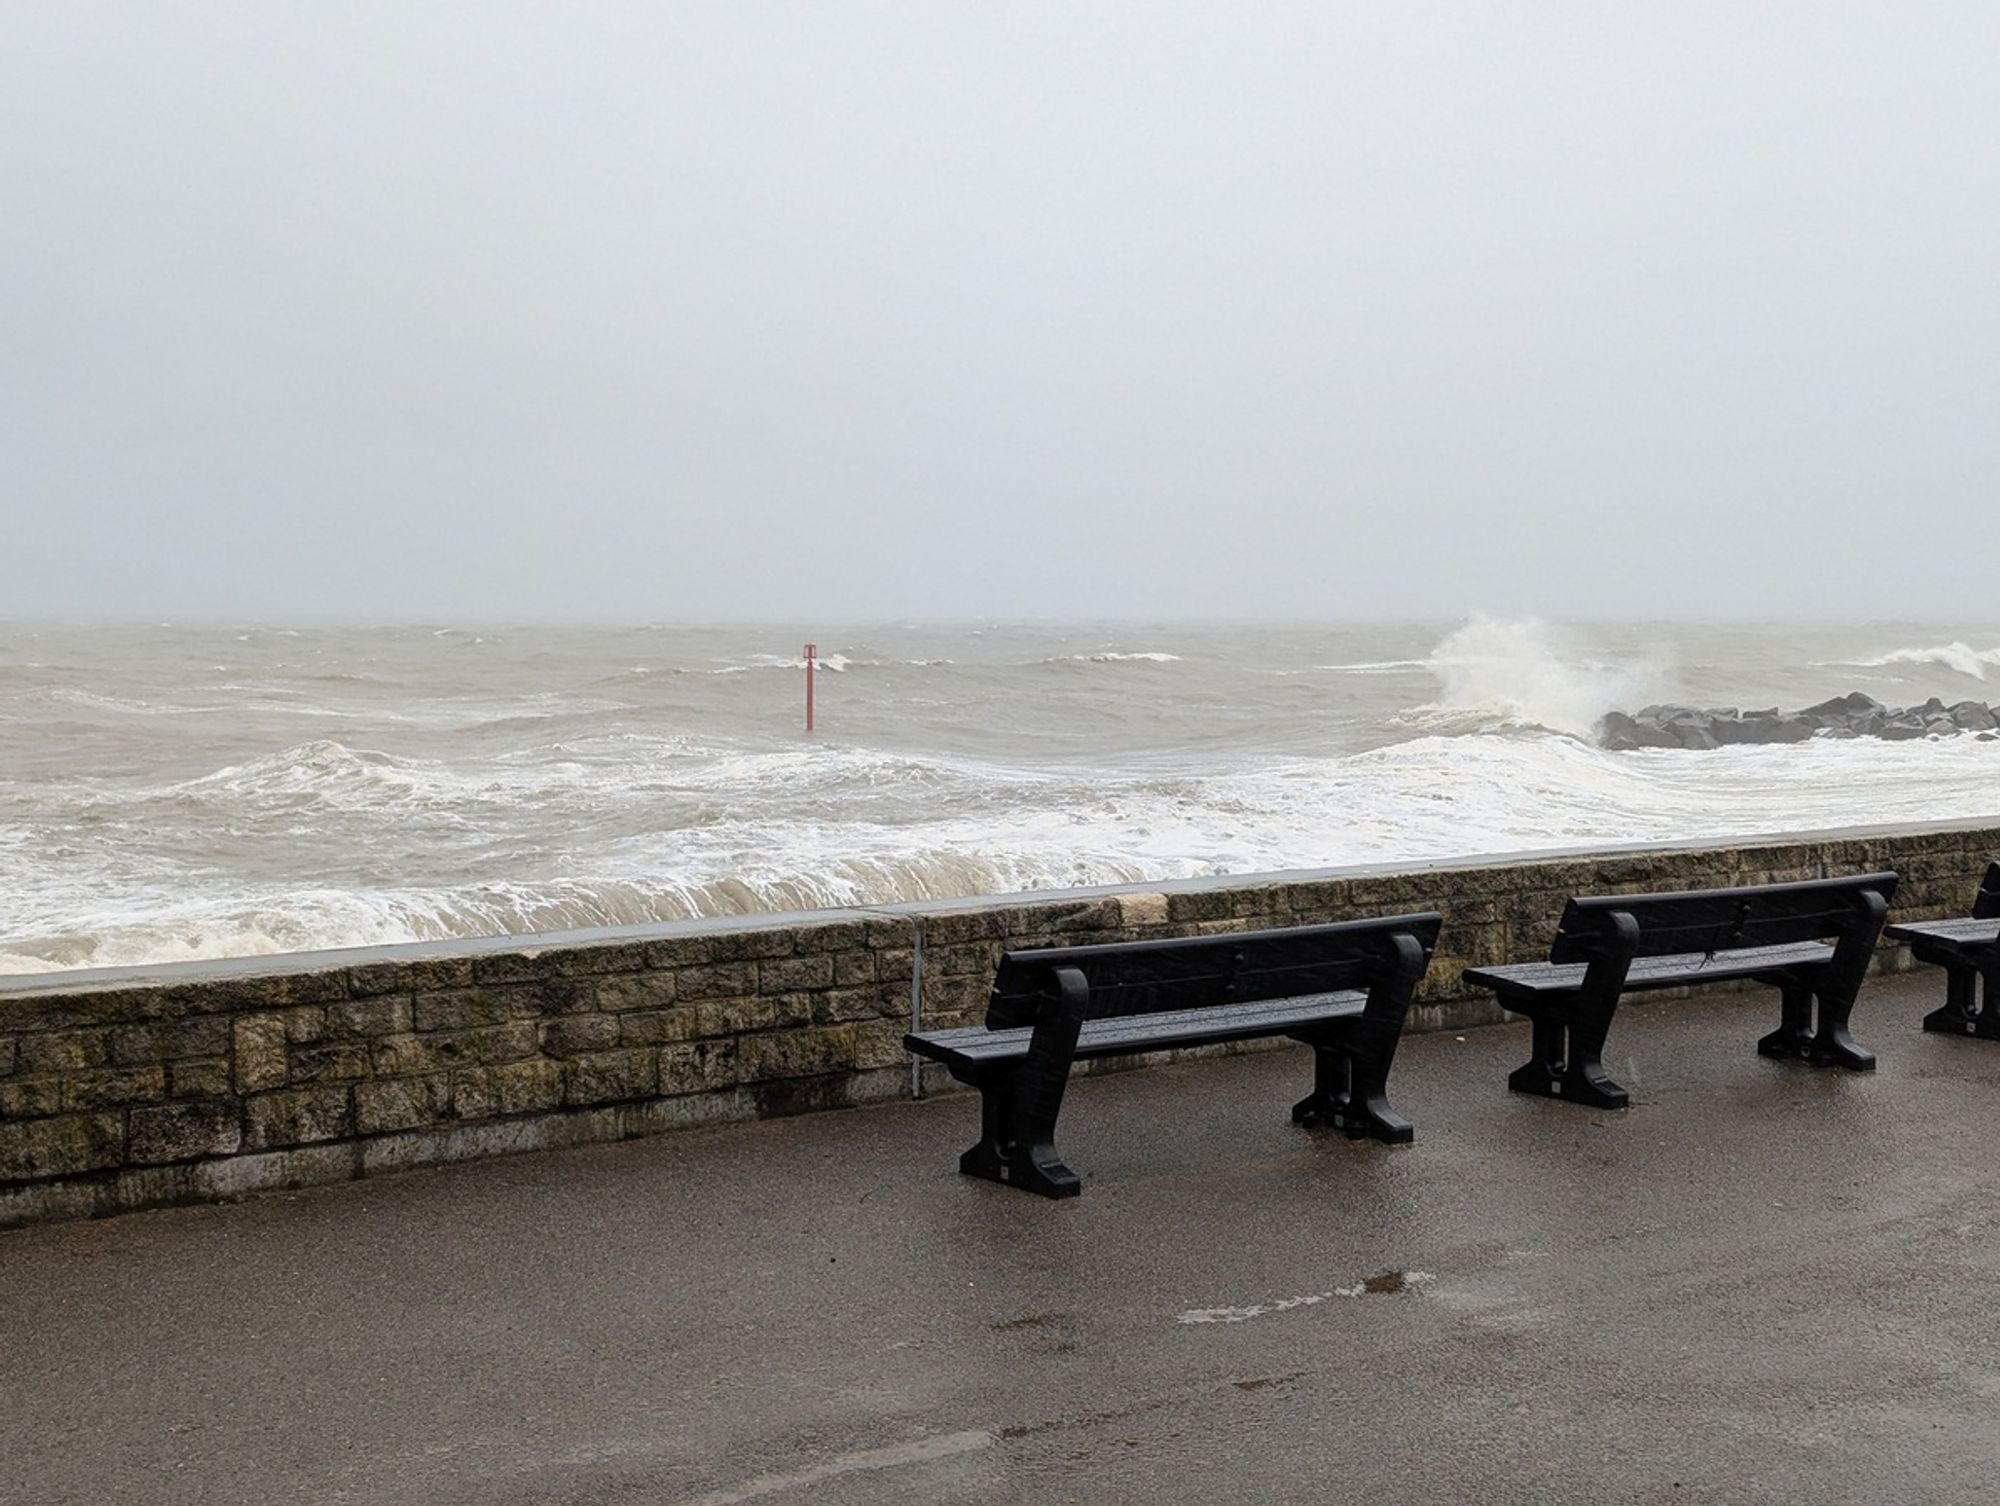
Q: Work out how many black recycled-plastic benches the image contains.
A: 3